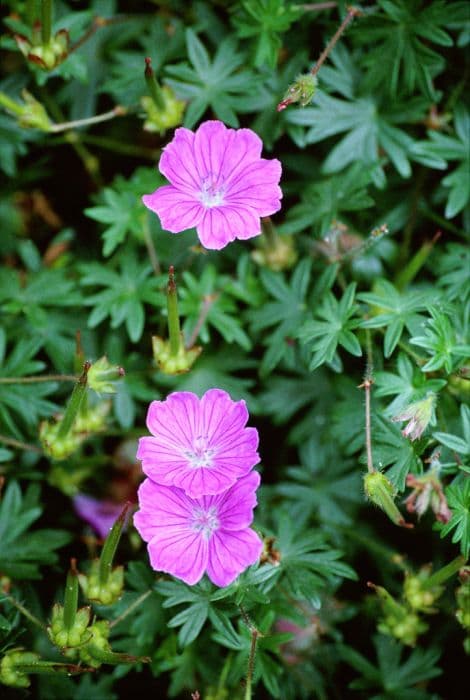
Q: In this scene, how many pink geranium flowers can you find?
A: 3